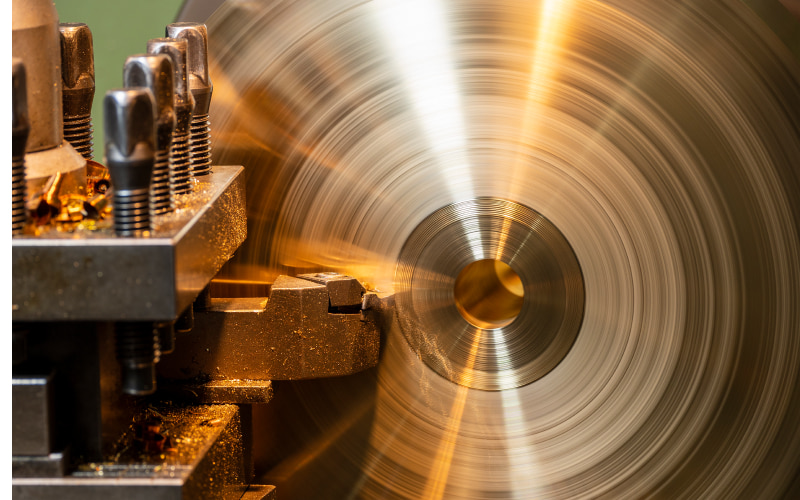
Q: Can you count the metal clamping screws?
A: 6